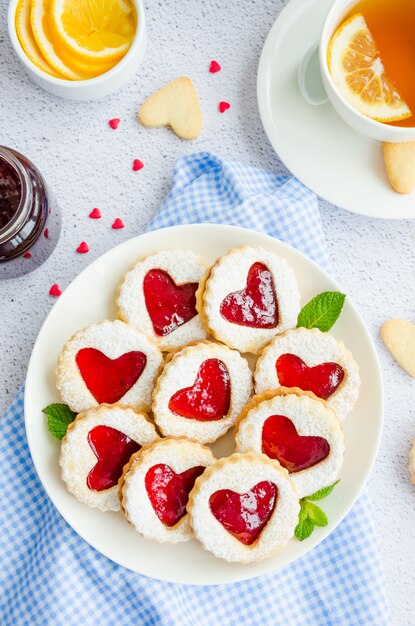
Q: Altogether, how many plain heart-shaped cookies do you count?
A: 3